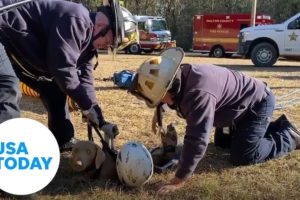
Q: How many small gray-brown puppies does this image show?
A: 1